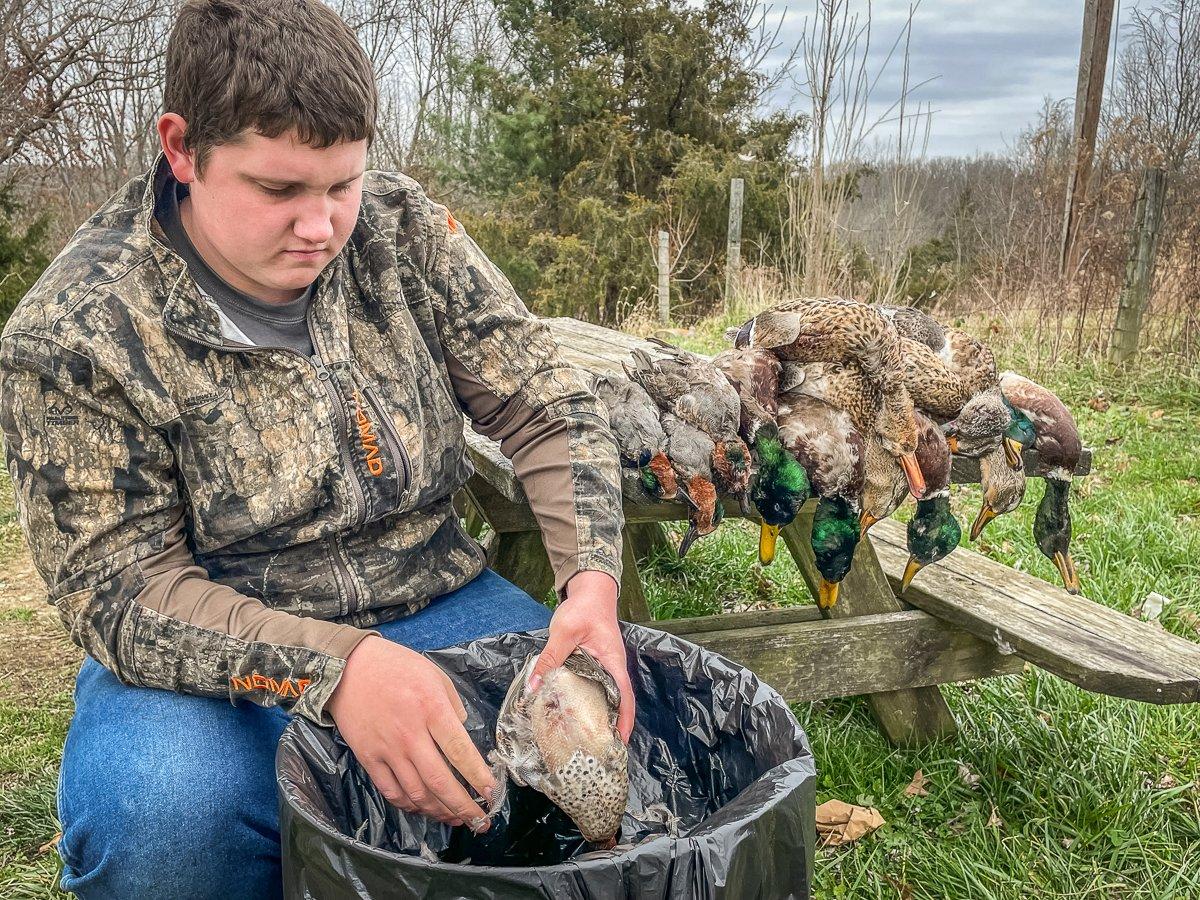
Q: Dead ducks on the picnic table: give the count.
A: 12